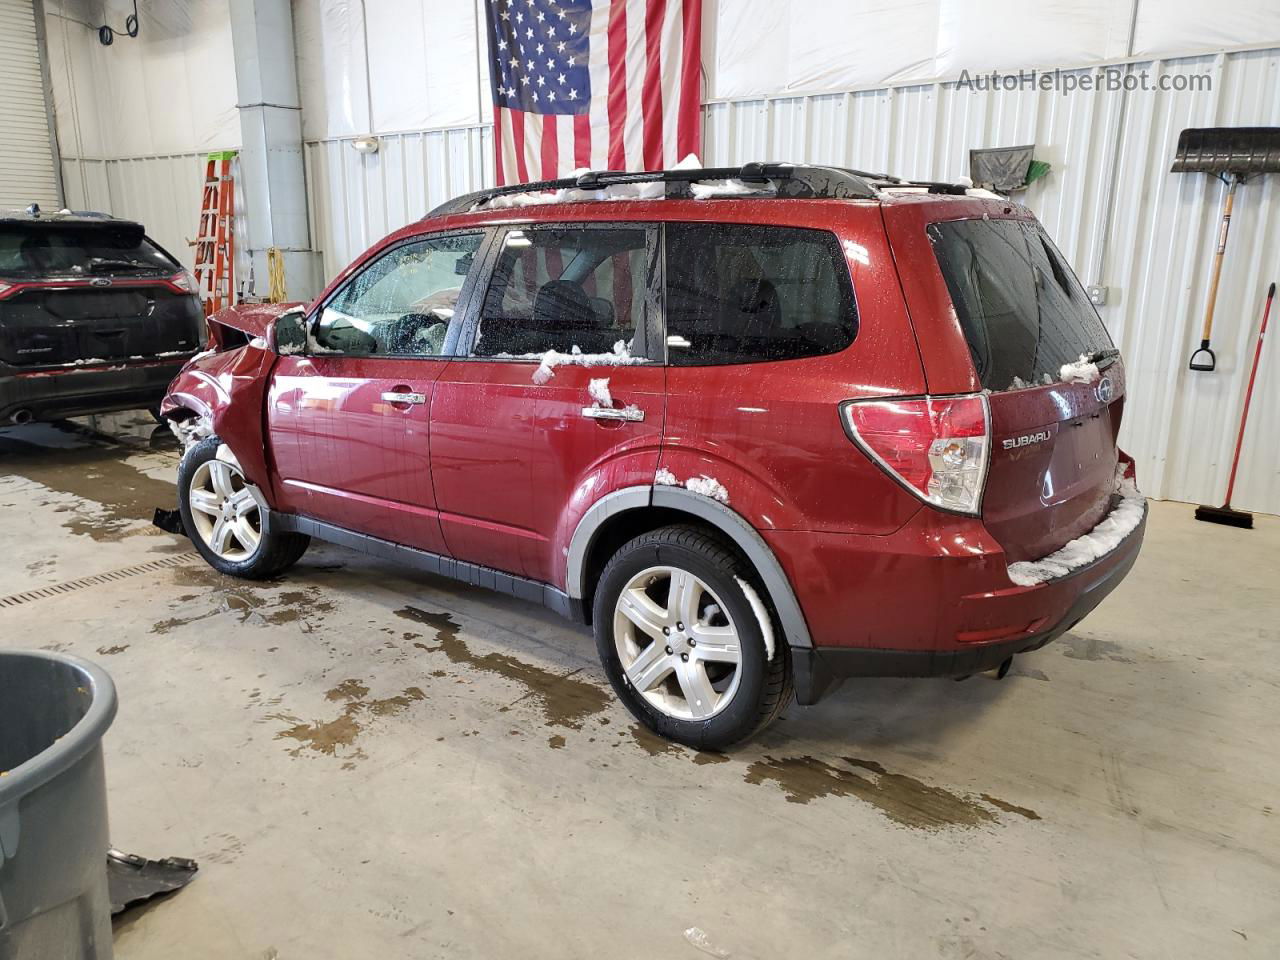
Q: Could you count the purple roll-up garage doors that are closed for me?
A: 0